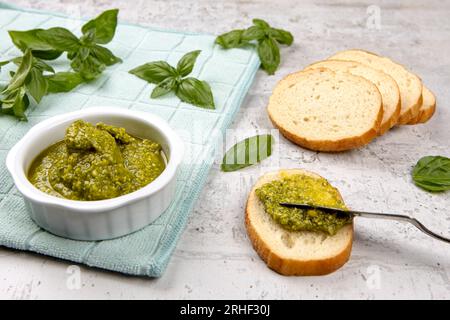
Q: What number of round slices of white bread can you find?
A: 5